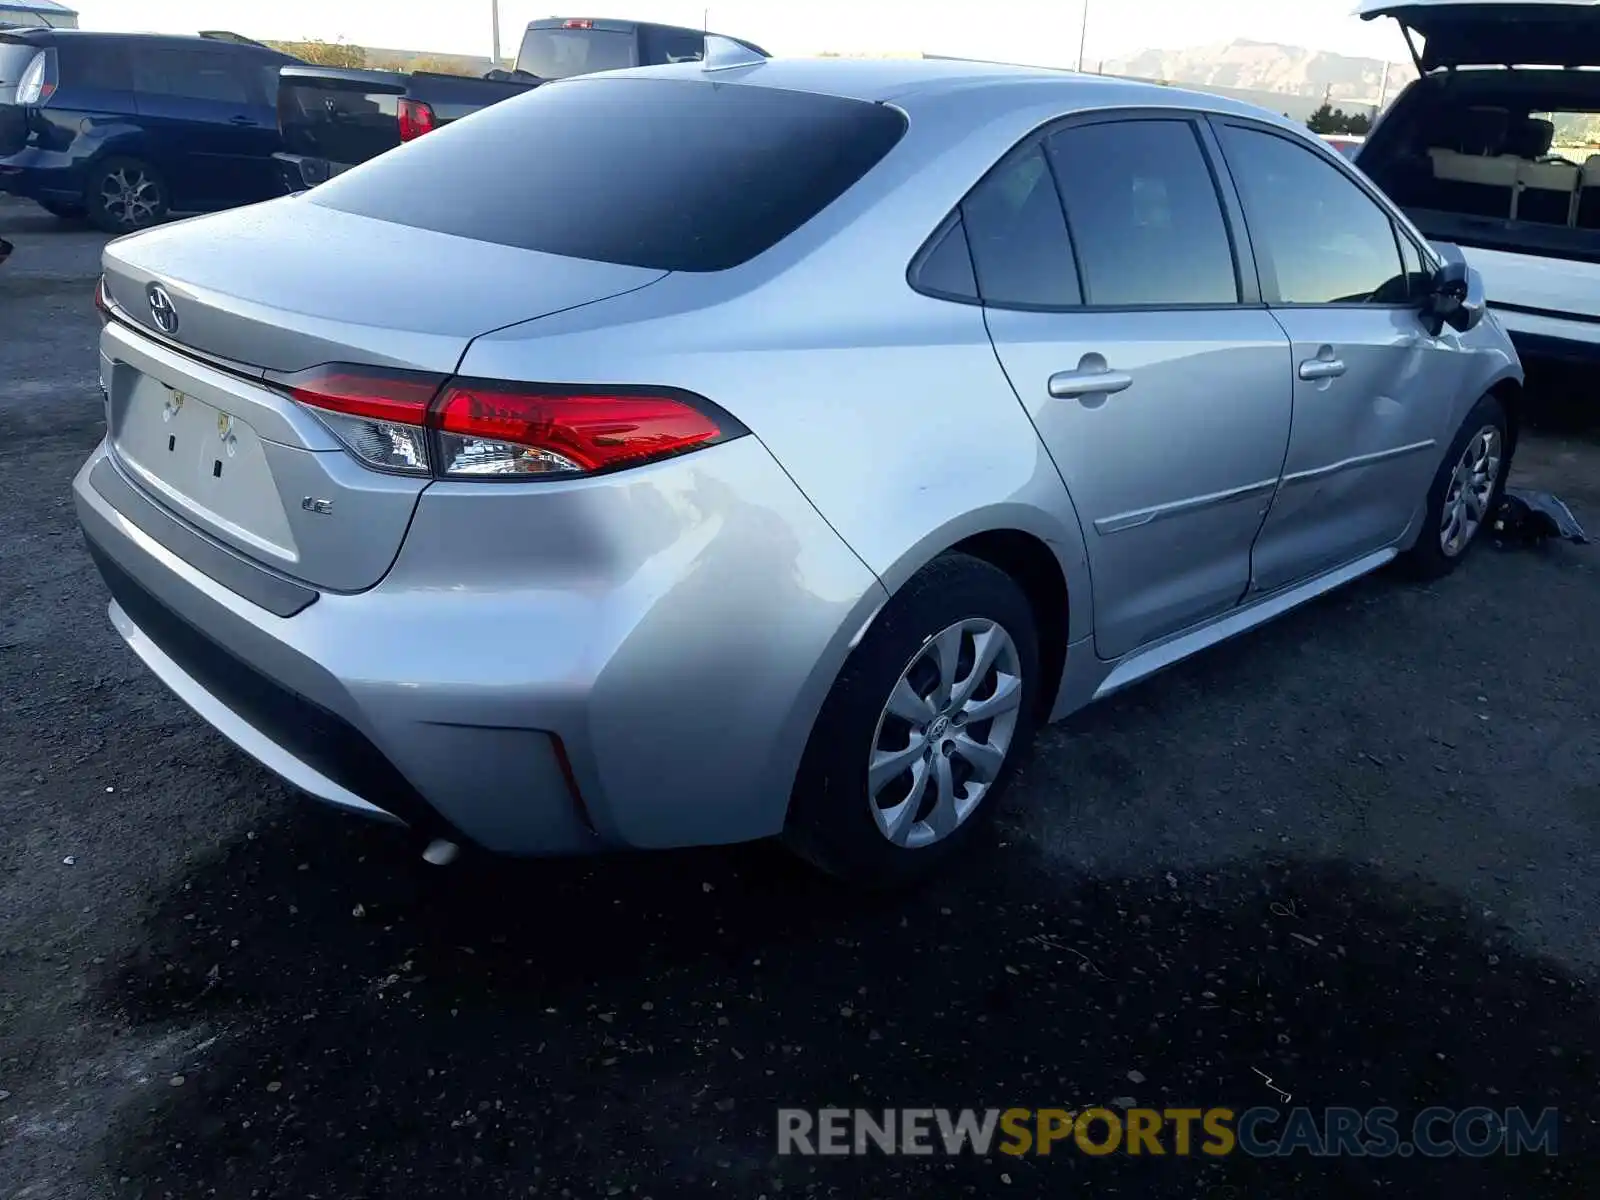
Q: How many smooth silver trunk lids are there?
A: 1